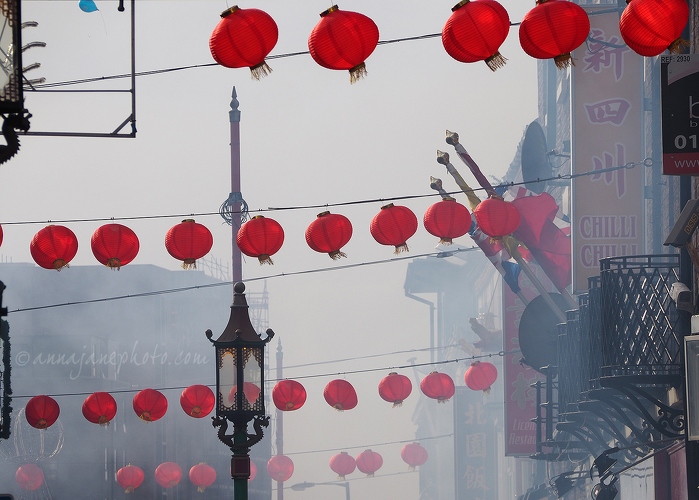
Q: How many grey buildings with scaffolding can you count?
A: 1